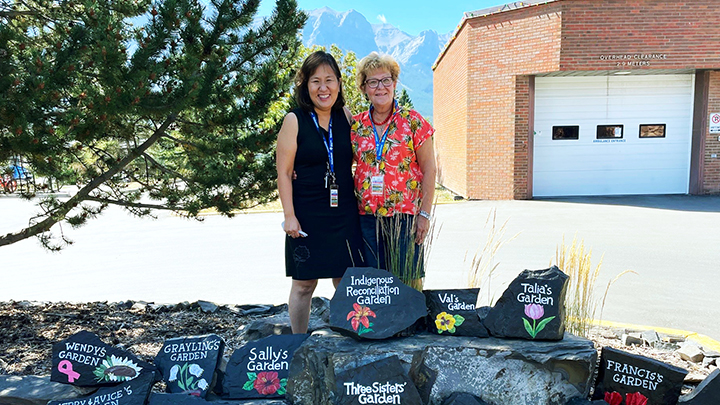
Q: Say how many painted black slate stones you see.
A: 9